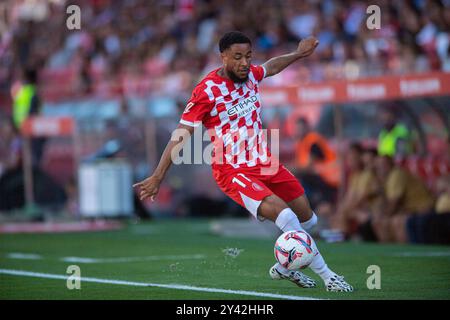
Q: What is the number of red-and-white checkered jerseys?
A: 1